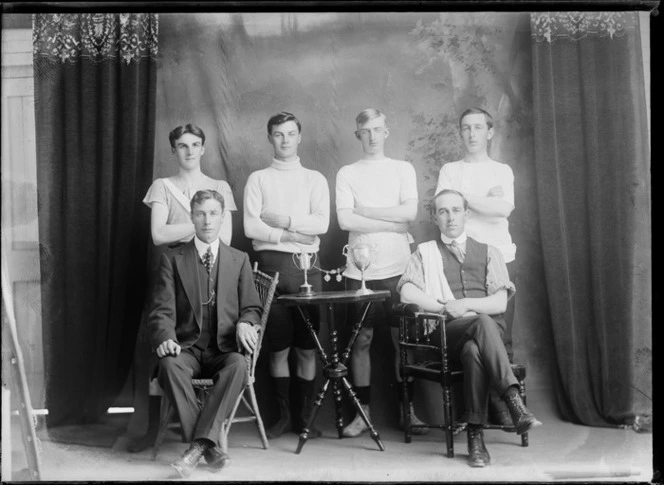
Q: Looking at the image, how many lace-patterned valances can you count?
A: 2